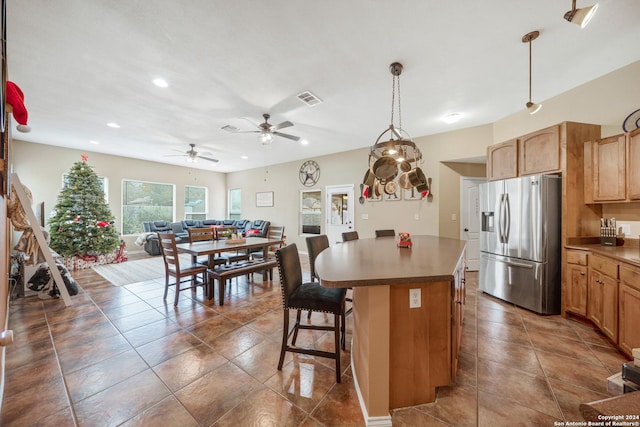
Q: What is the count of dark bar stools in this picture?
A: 4